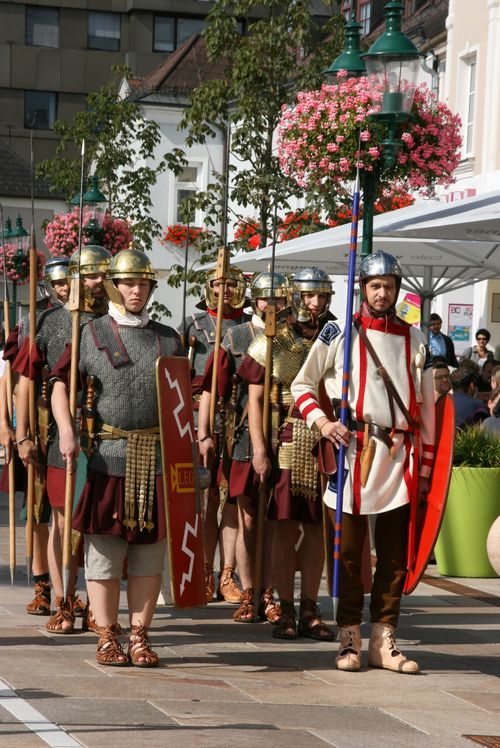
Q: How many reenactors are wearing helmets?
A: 7